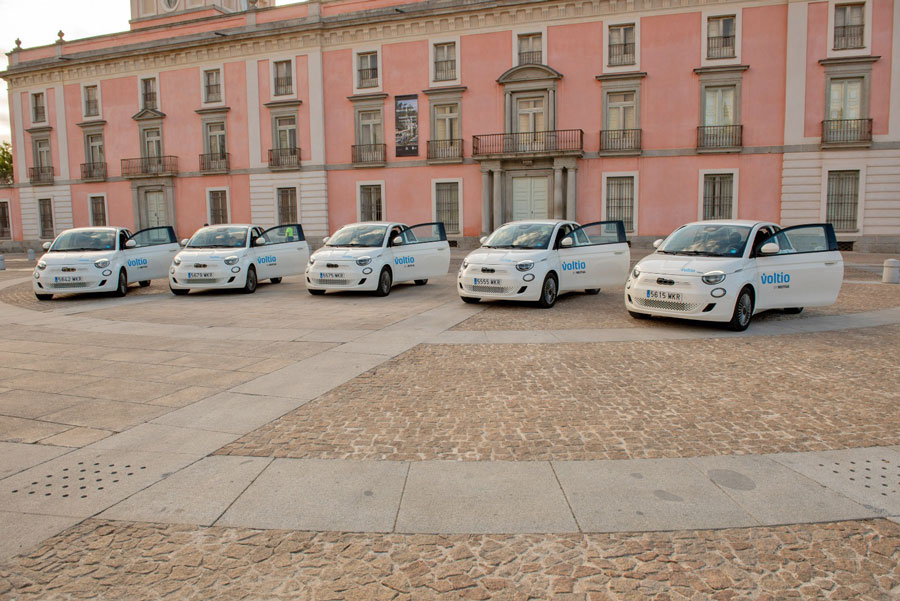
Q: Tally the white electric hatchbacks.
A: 5